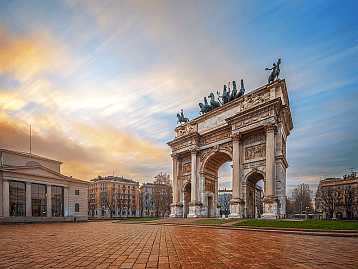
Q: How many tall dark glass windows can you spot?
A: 3